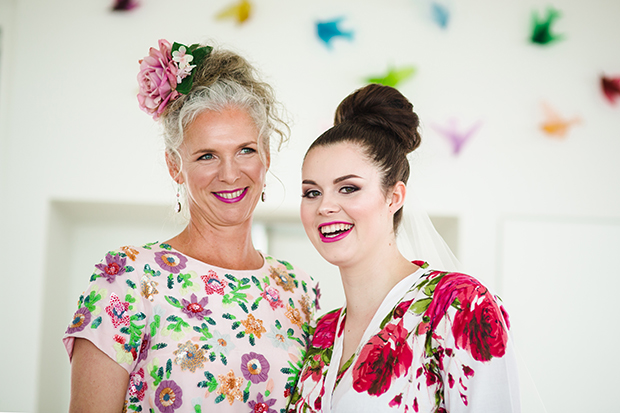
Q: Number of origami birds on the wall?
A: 9